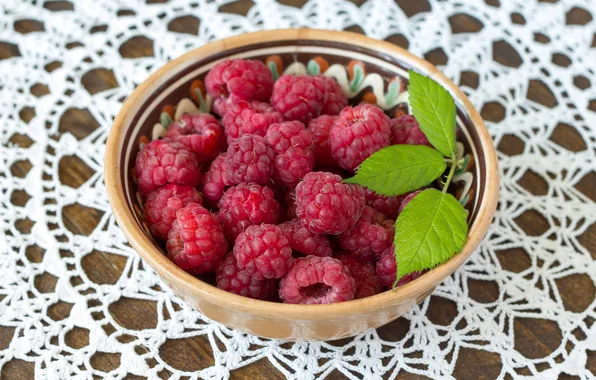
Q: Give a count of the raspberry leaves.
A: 3